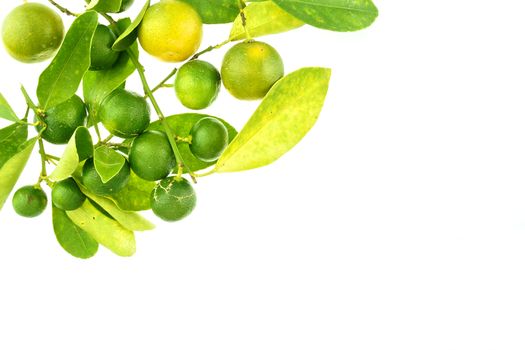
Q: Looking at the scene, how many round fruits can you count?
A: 13